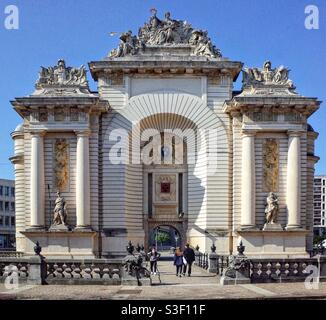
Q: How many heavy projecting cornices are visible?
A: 3